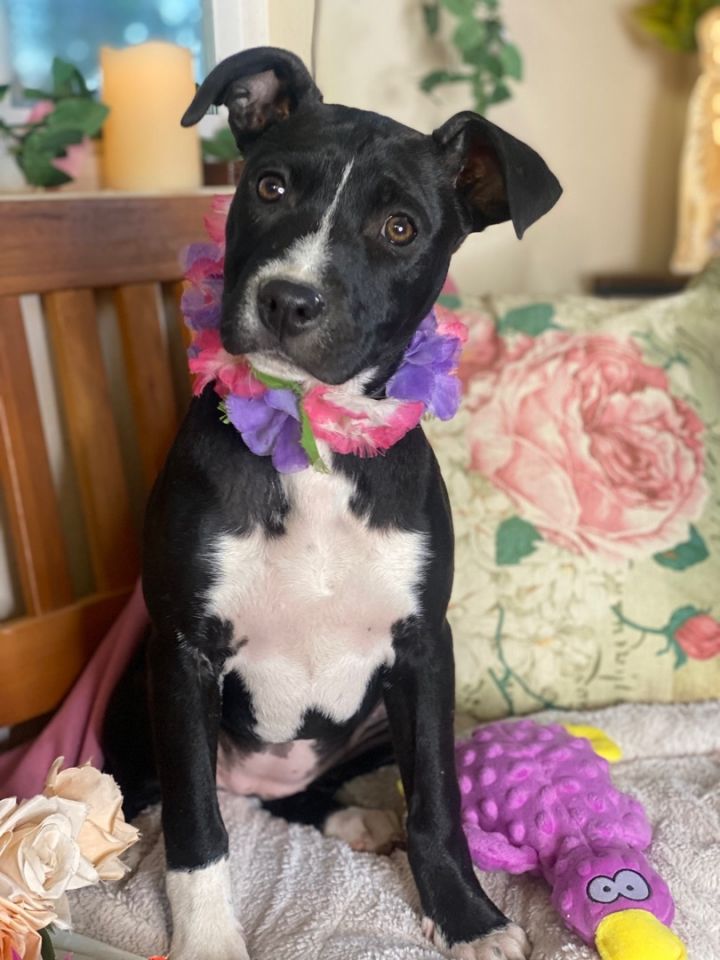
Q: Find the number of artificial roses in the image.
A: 3